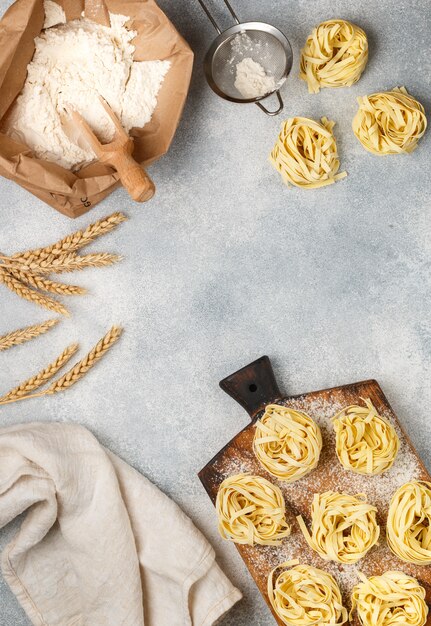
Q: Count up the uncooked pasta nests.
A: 10